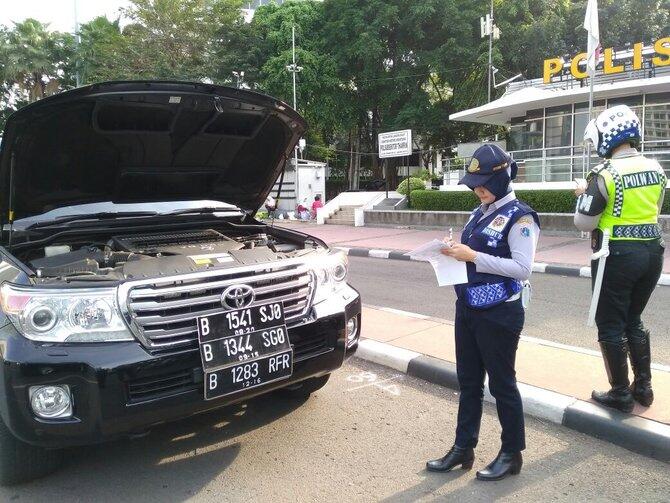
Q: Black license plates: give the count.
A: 3